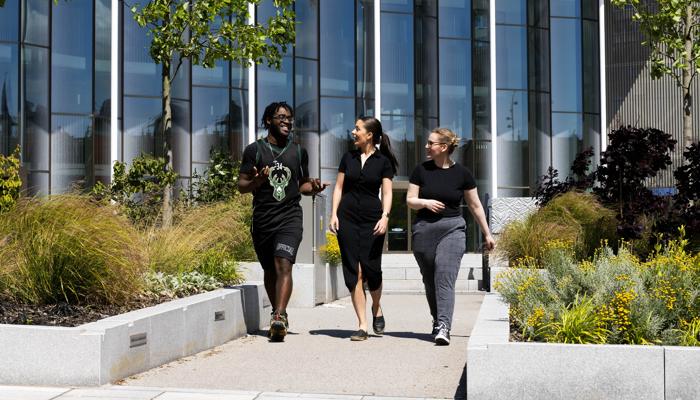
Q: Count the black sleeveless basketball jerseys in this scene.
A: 1